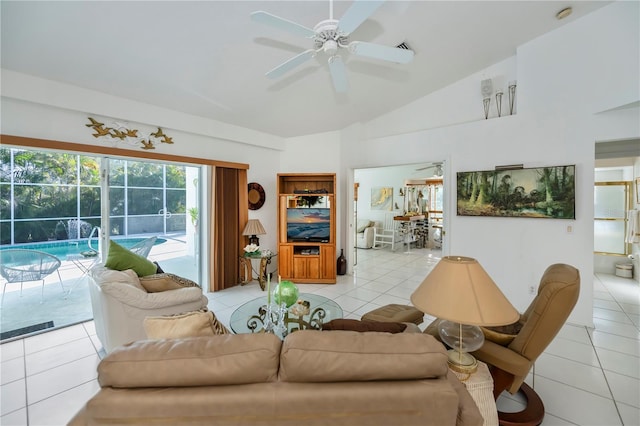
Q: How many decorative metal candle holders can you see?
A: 3